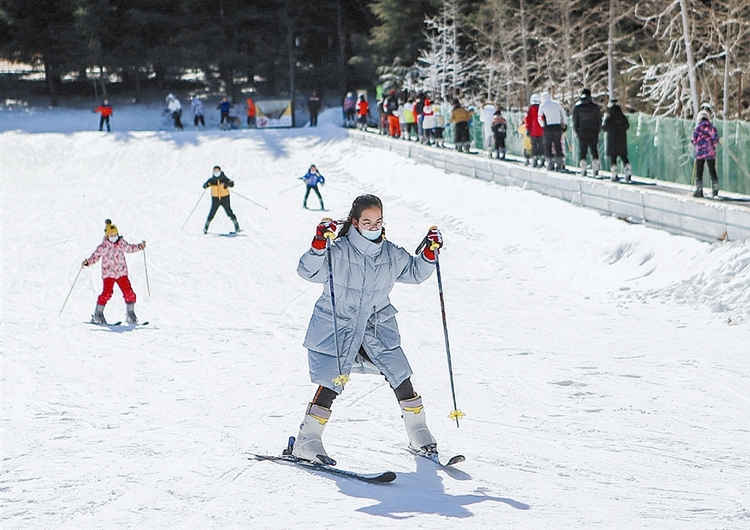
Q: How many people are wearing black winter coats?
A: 2